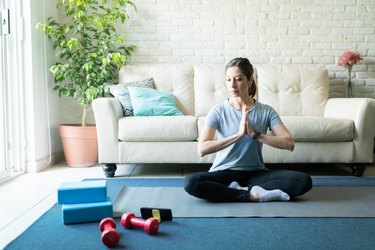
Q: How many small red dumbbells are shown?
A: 2